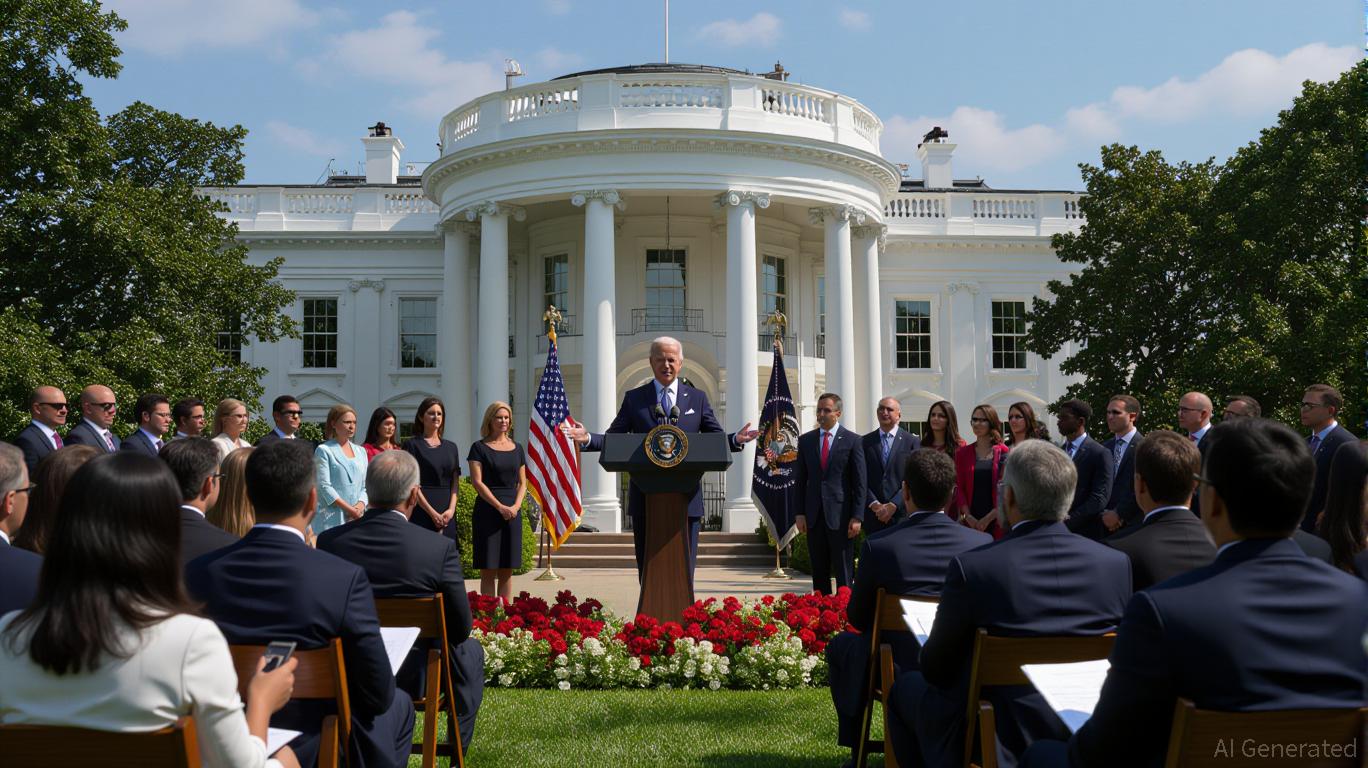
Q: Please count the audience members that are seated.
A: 12